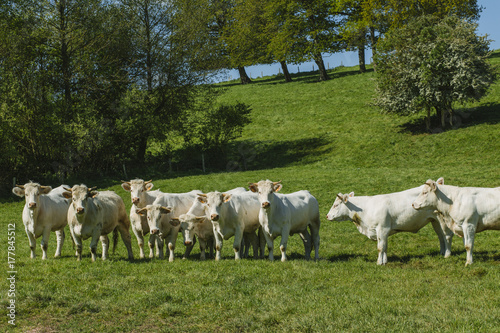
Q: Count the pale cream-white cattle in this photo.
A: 9